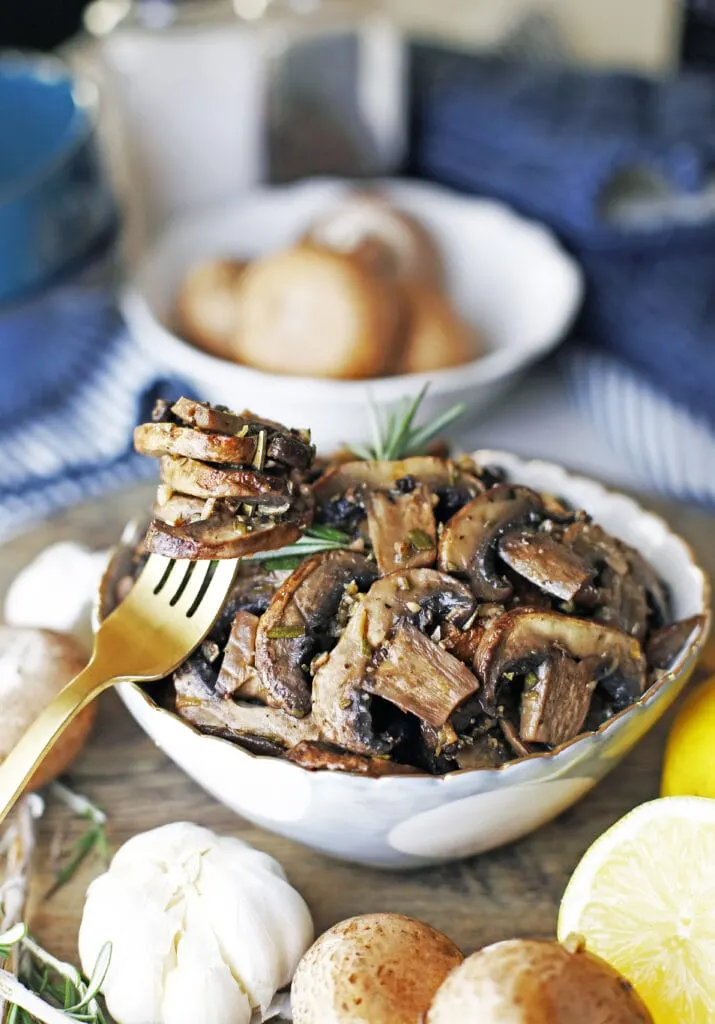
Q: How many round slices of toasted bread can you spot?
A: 0